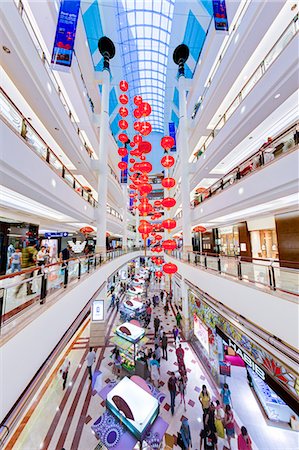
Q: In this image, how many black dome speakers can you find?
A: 2